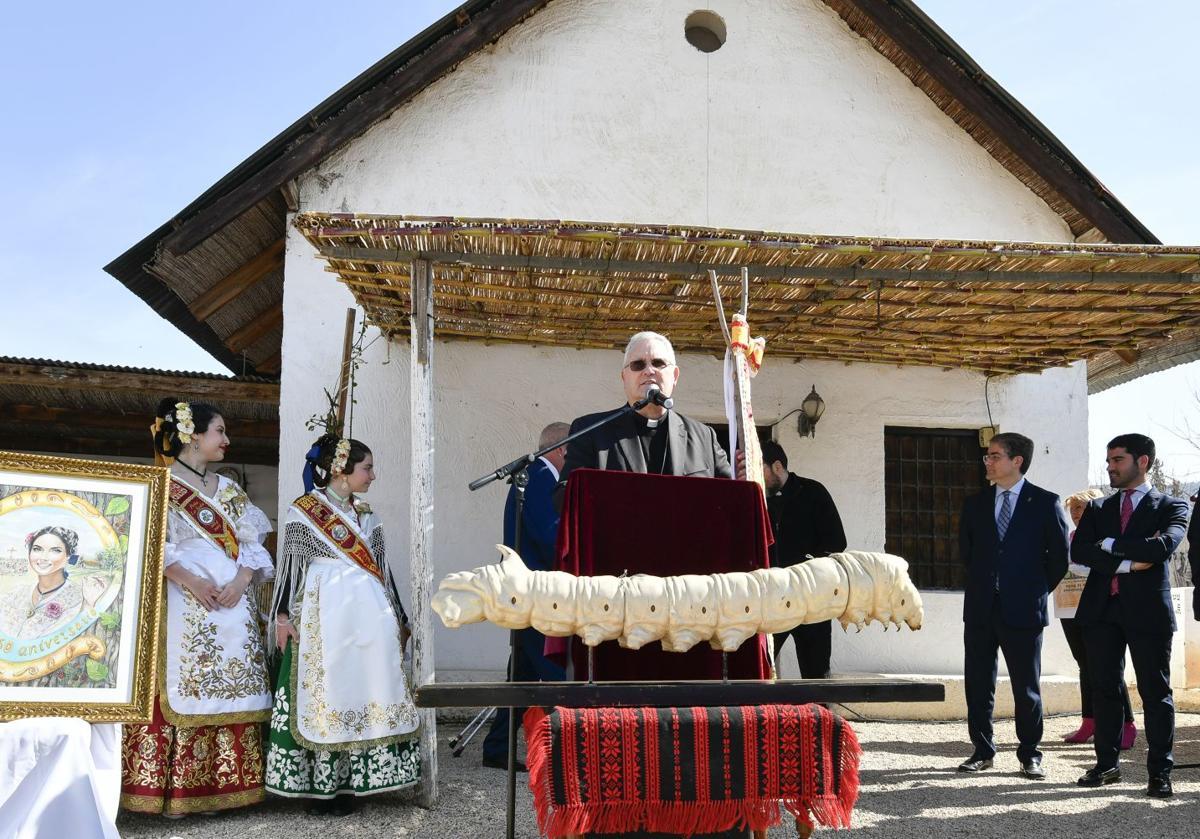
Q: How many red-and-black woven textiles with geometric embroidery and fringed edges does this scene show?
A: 1